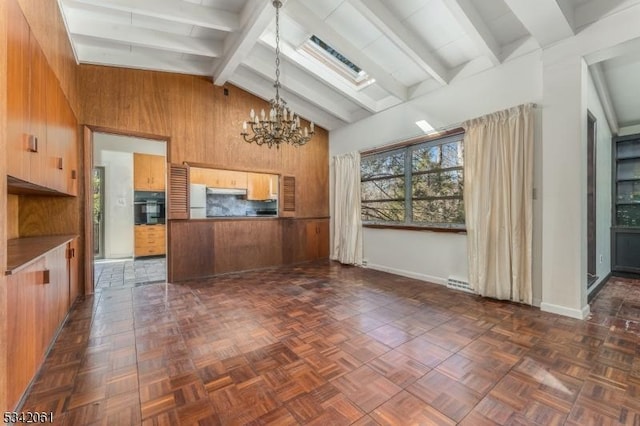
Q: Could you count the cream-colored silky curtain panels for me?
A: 2